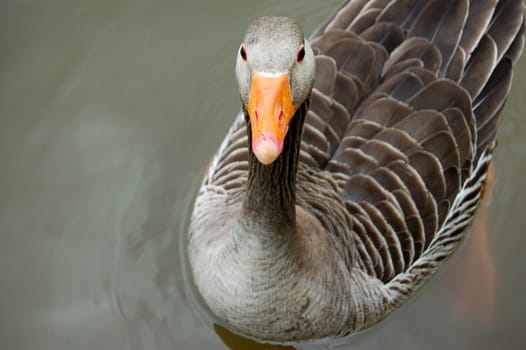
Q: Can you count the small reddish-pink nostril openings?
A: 2